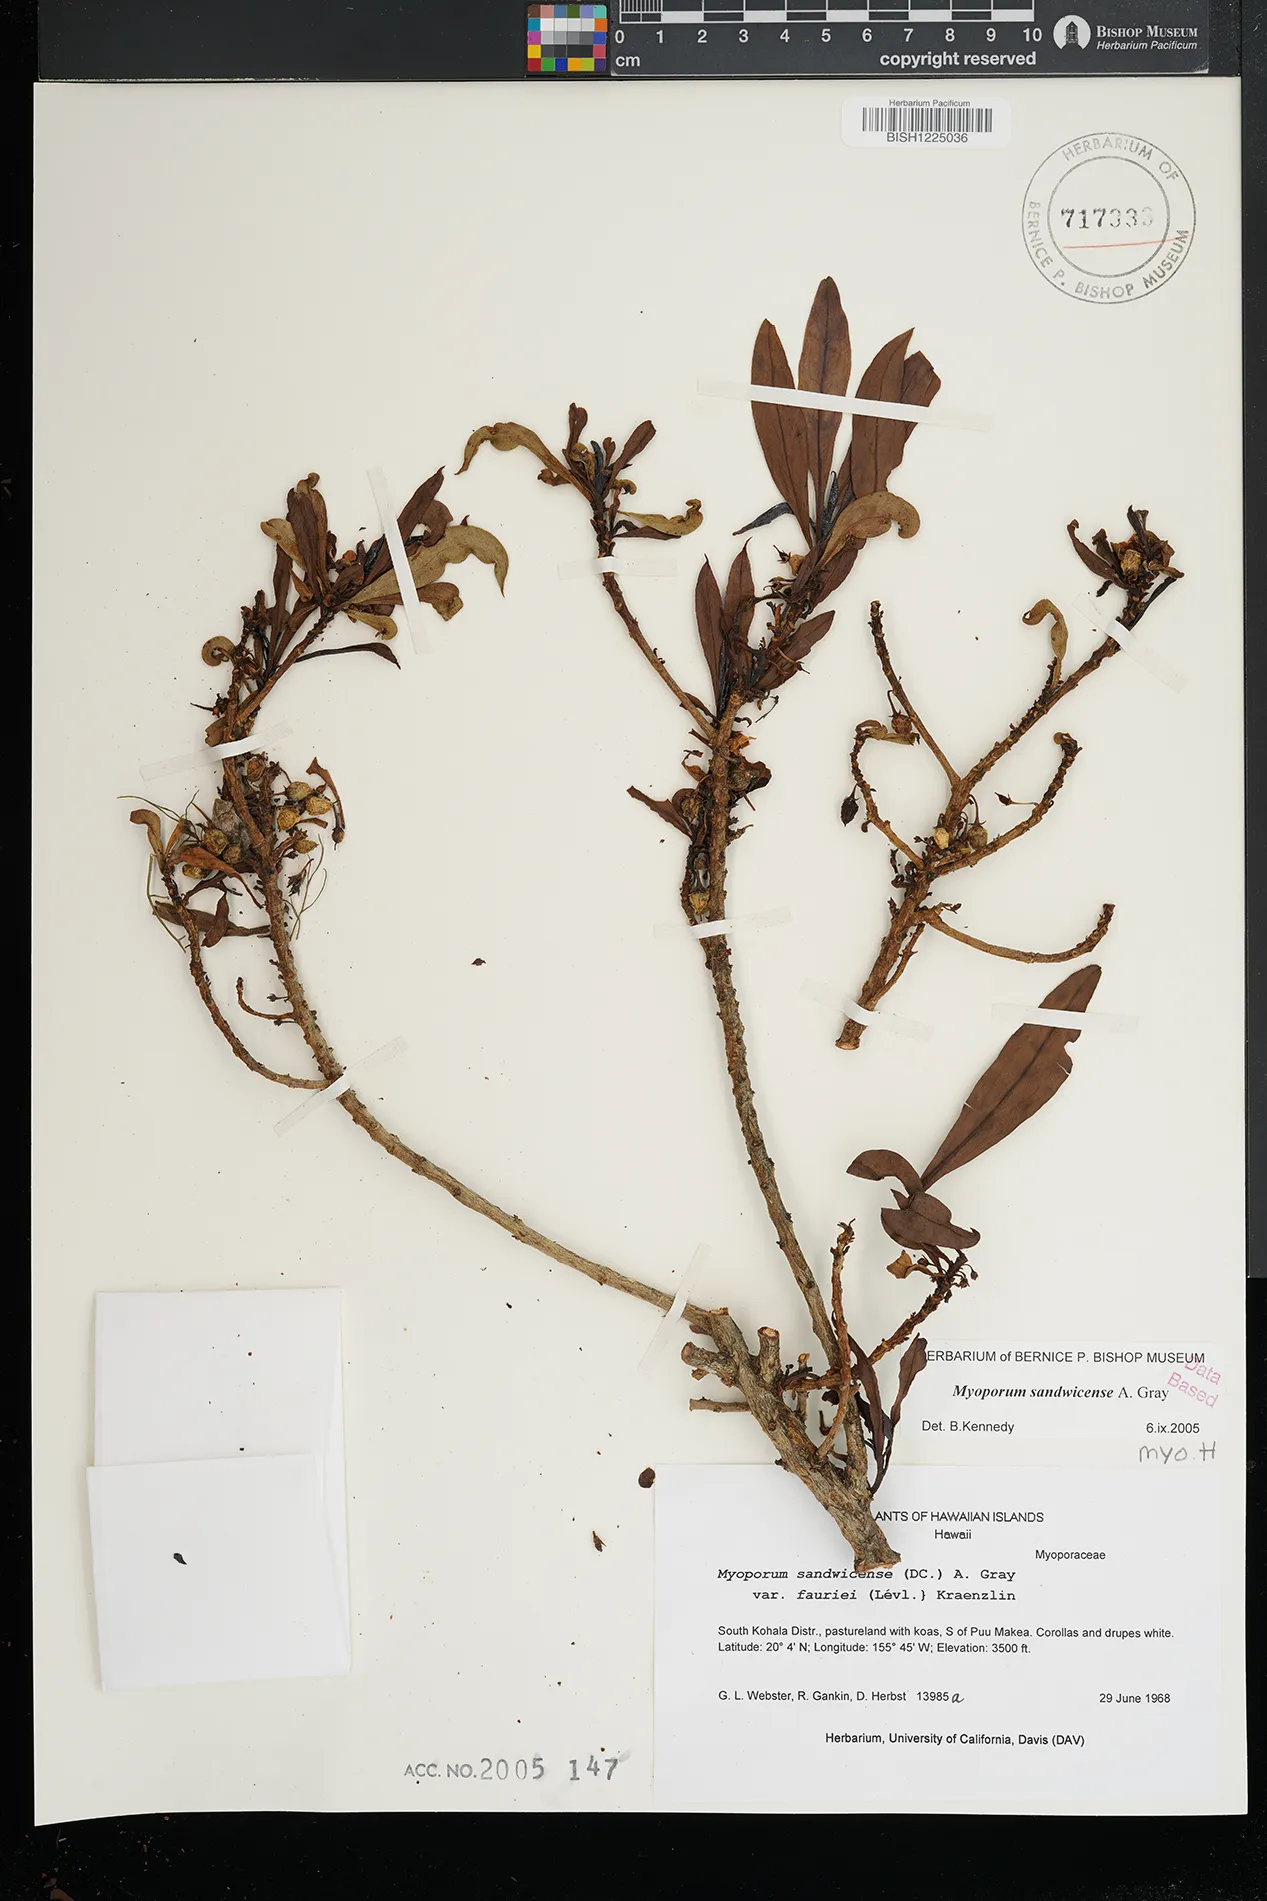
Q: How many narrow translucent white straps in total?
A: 10